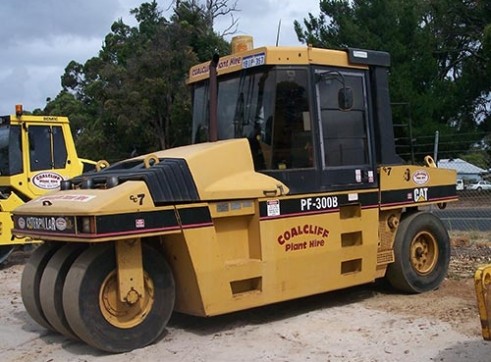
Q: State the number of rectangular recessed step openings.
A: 4